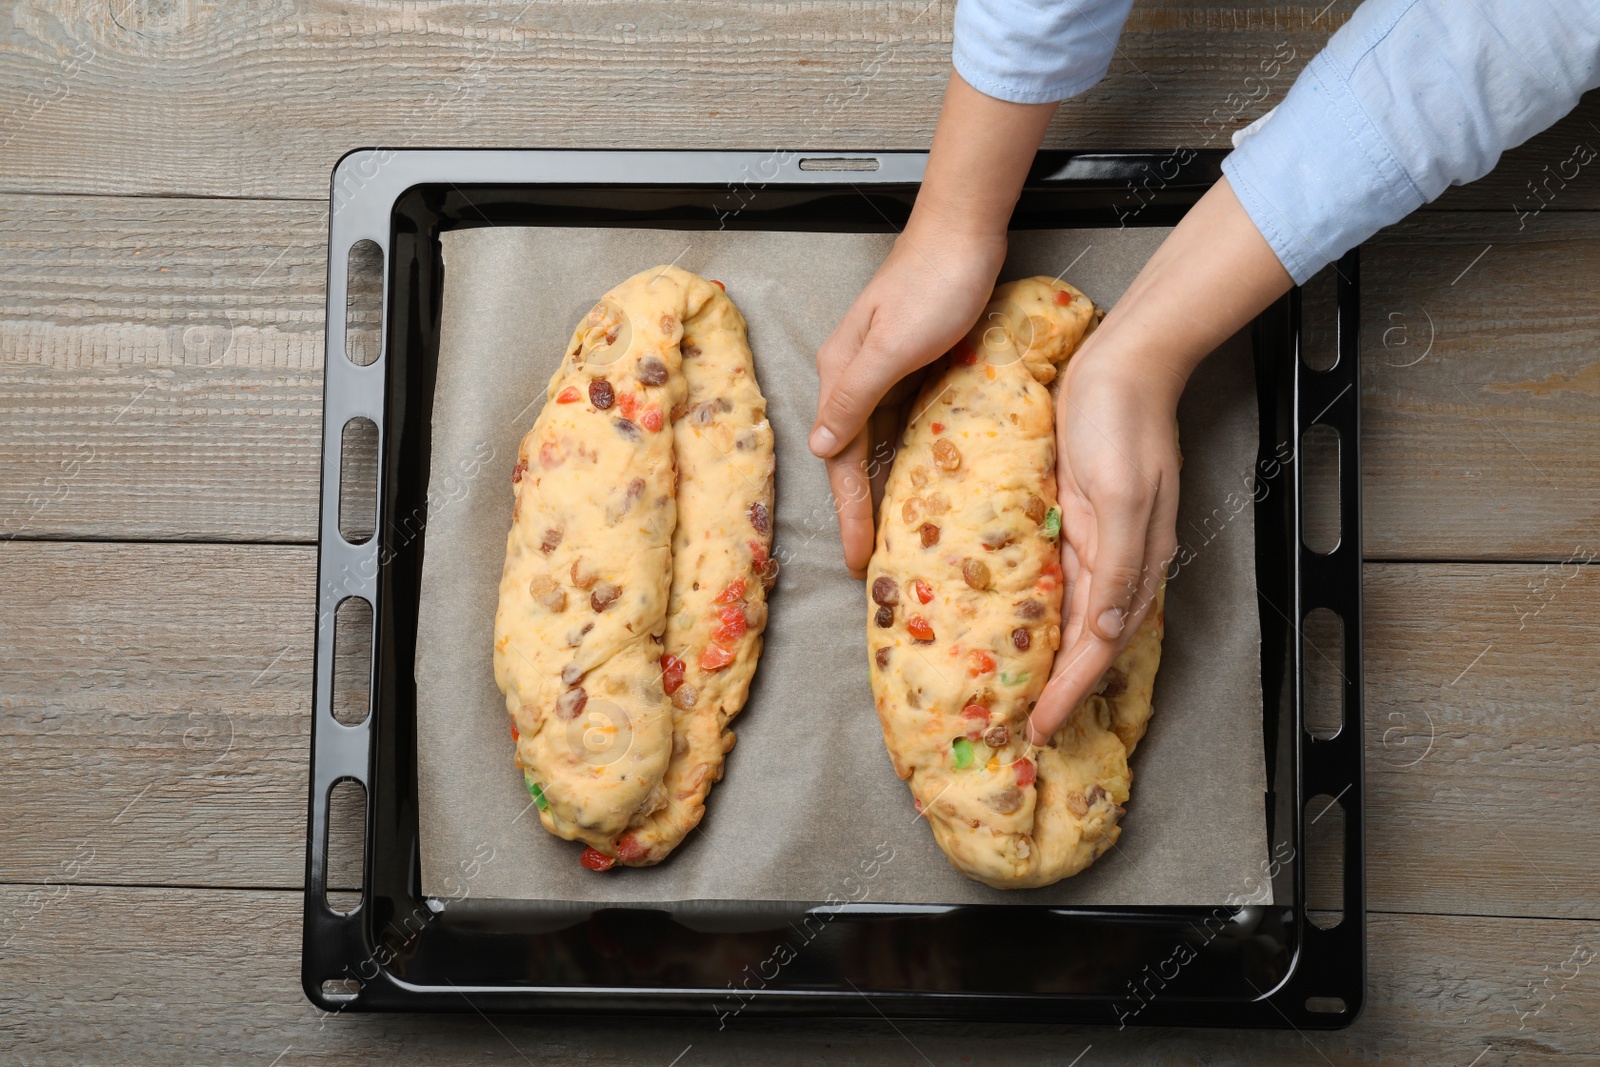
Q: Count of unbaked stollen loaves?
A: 2